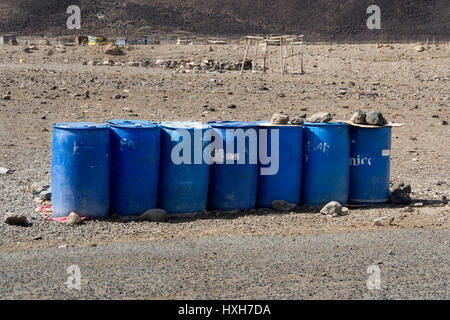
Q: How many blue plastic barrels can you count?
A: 7